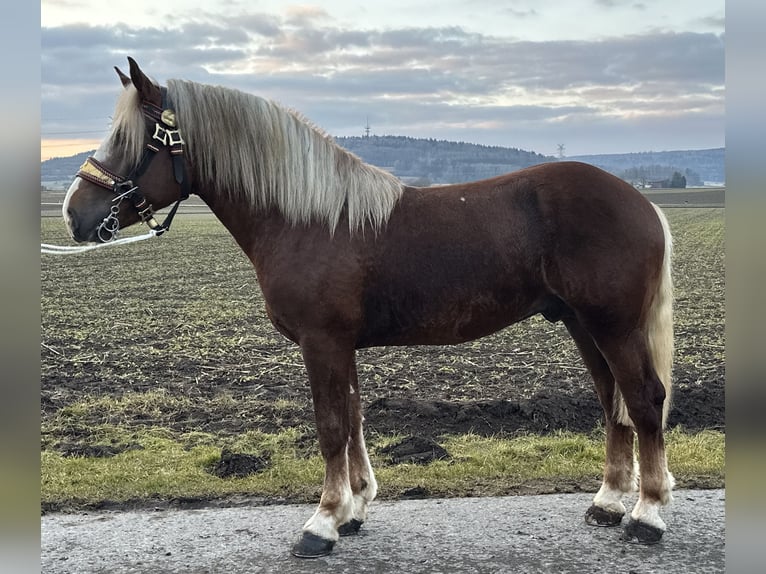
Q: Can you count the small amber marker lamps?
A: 0